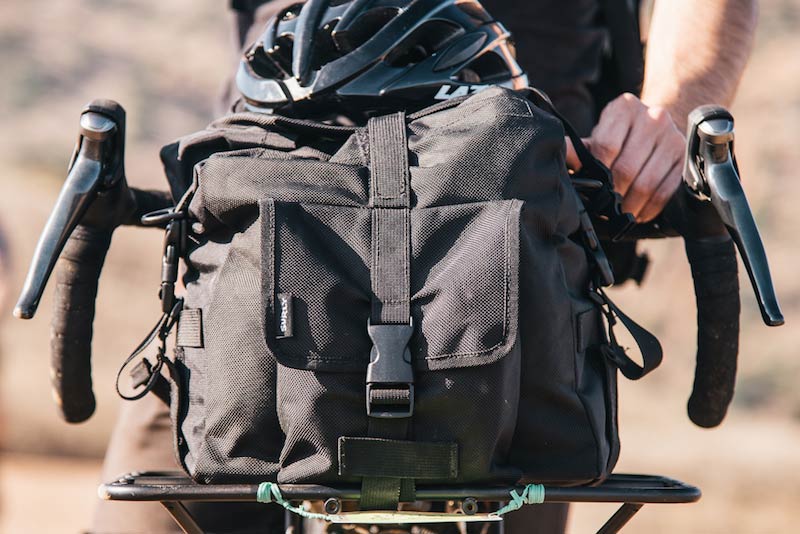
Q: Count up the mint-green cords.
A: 2